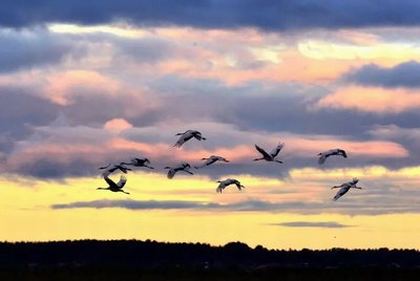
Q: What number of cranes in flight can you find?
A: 10